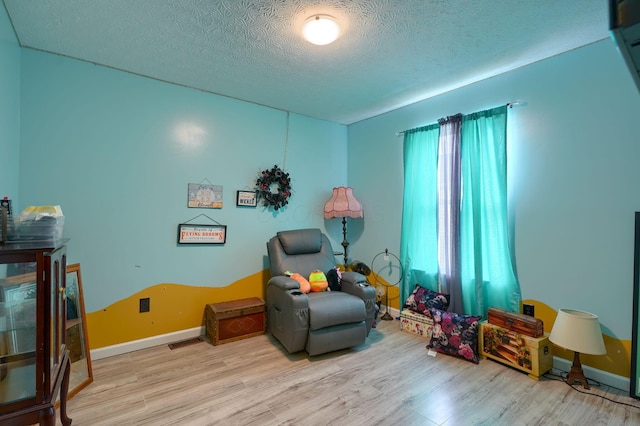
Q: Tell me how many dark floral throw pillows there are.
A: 2